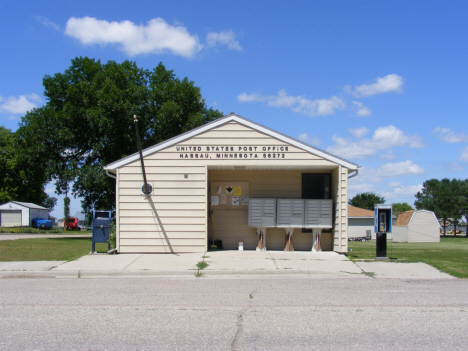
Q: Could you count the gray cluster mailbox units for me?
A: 3